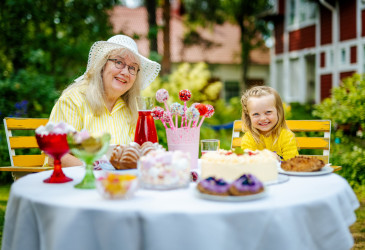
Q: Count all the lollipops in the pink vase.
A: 10